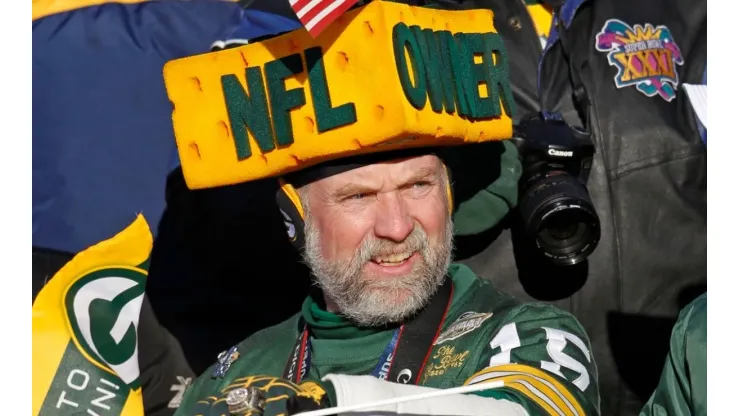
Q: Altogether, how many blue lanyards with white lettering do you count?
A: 1